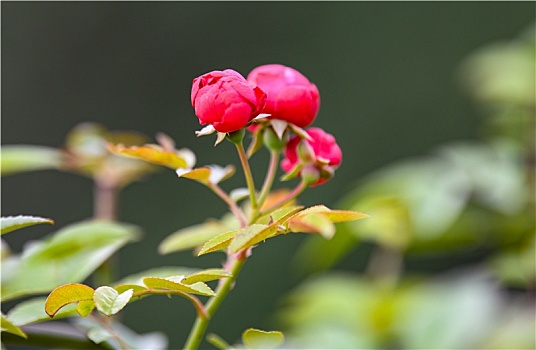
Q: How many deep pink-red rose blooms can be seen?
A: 3